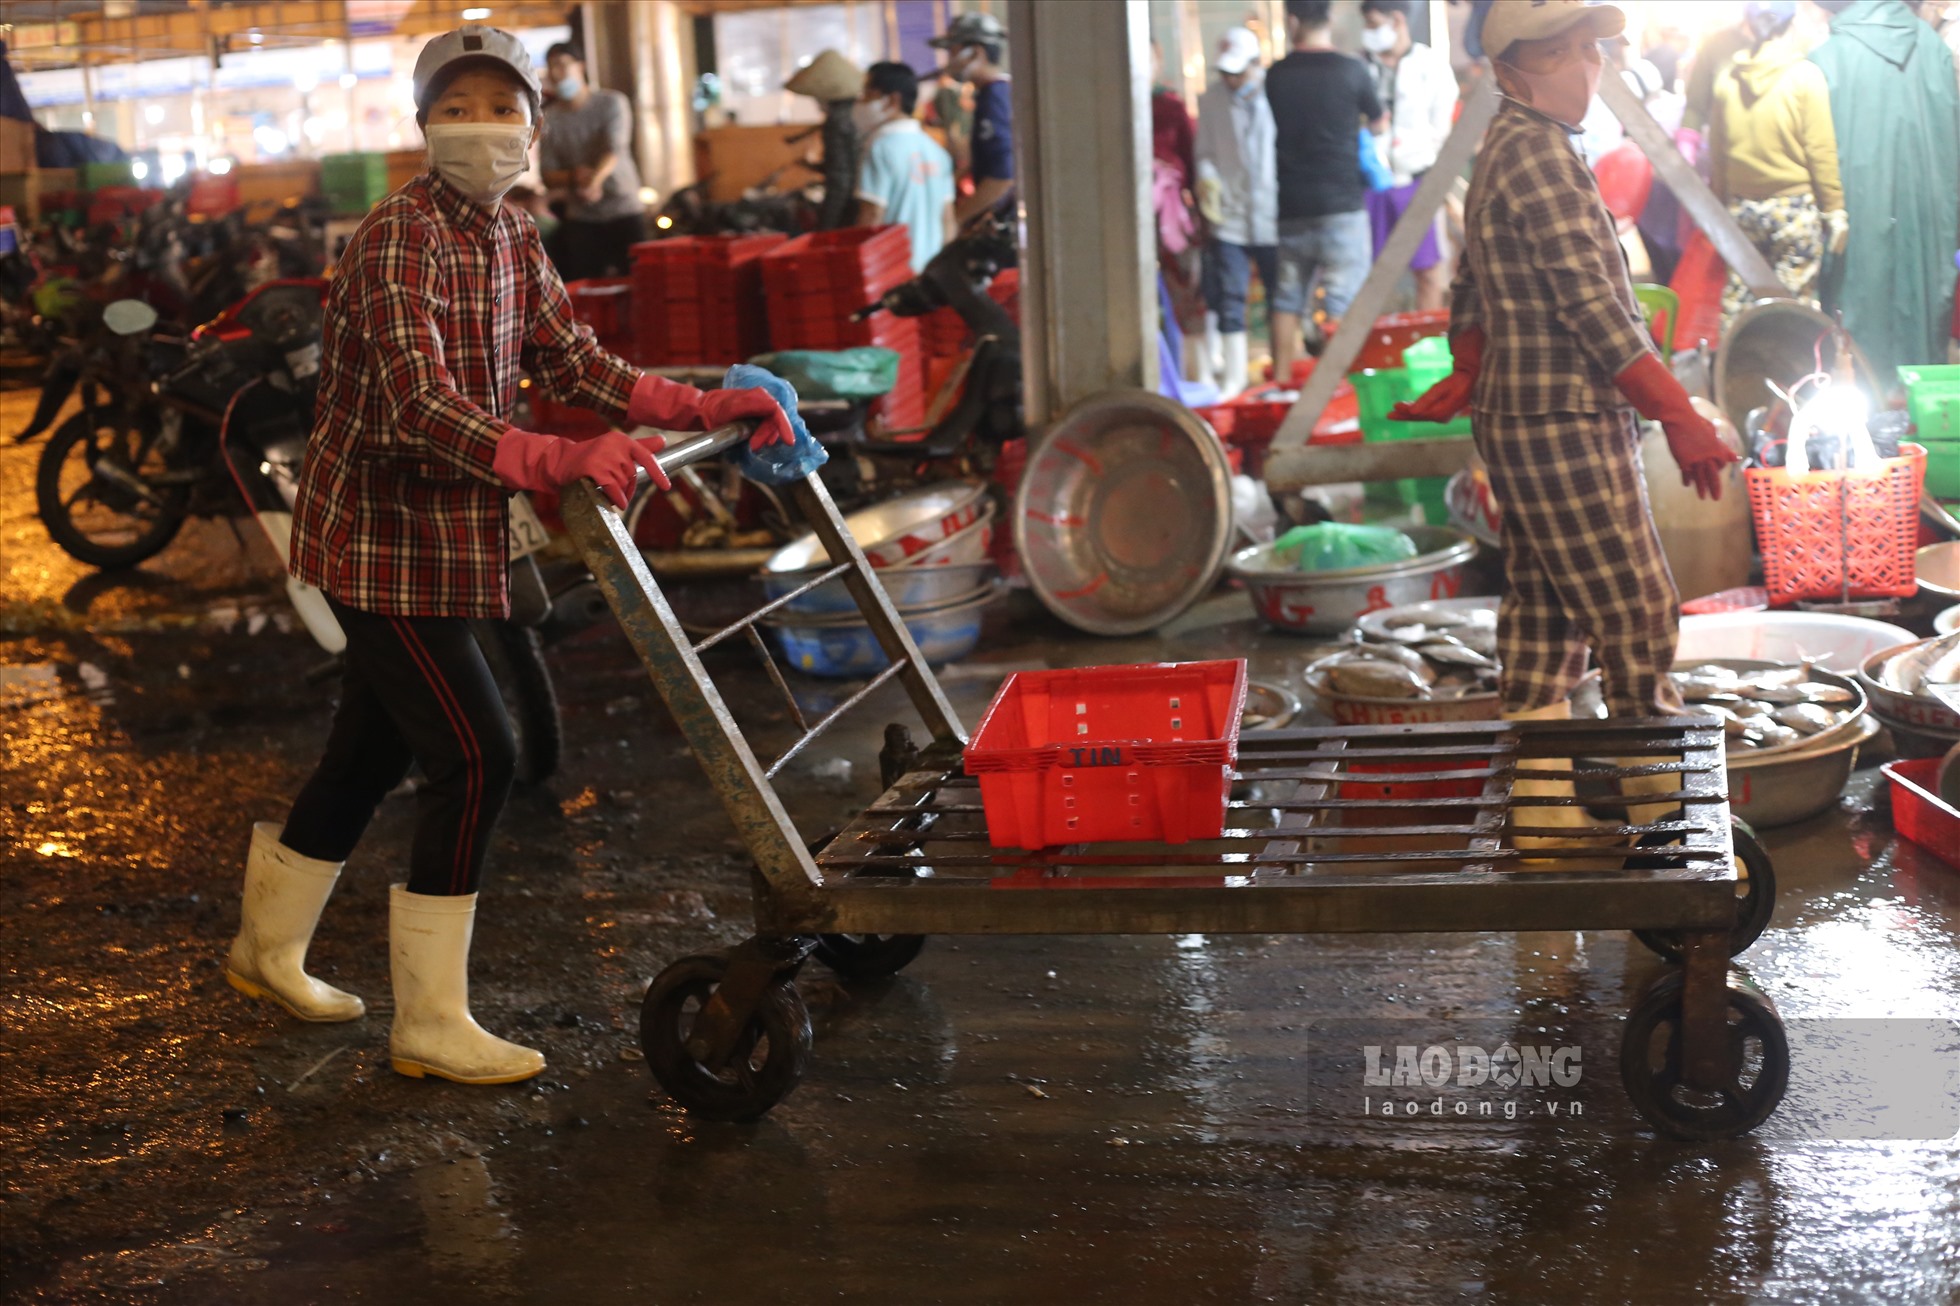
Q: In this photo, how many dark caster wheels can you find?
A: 4